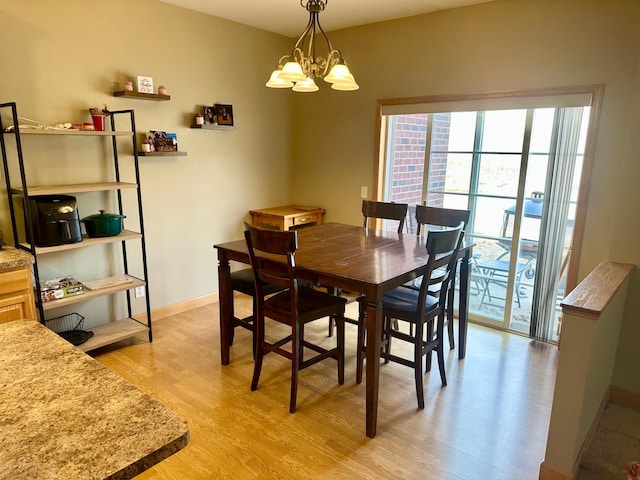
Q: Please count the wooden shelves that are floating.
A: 3